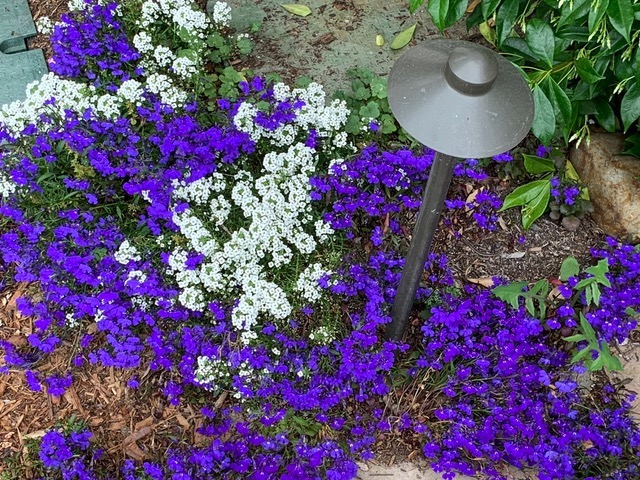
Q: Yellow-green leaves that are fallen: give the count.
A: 3